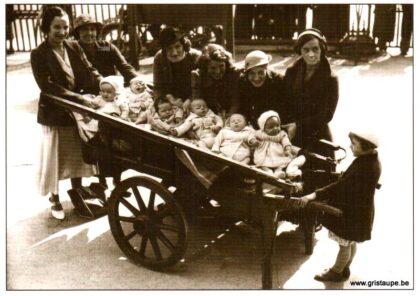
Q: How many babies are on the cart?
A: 6